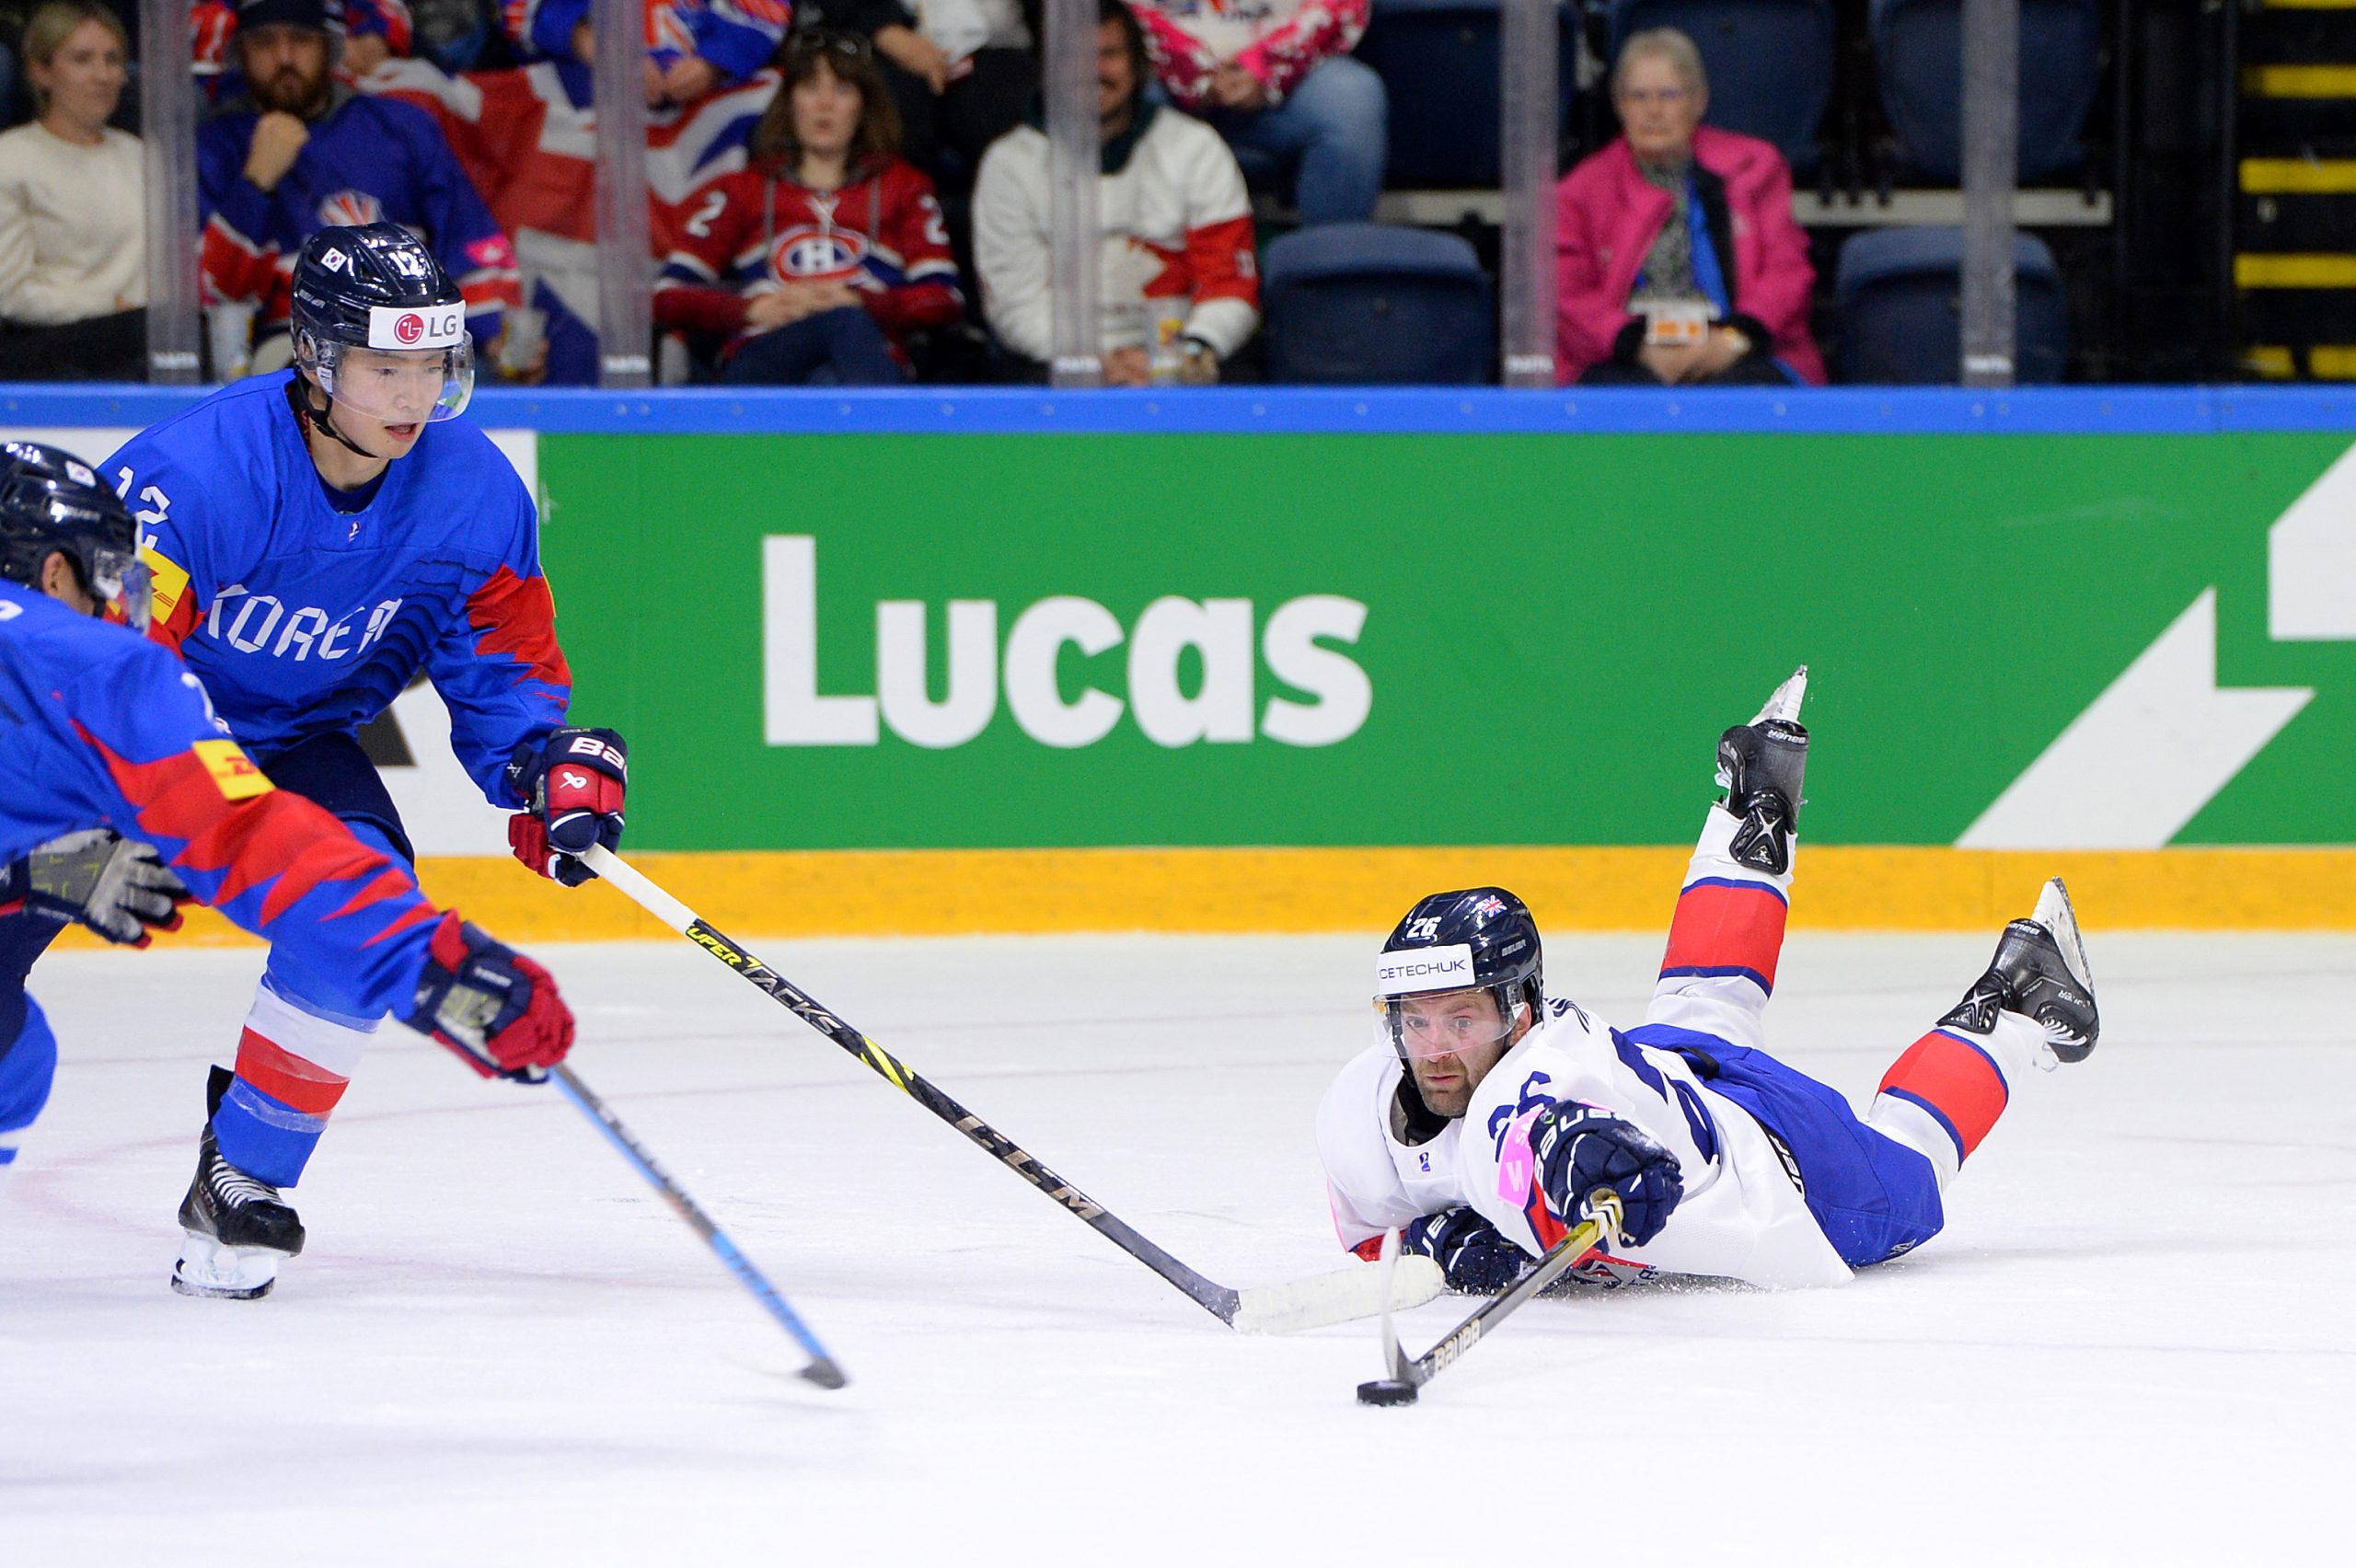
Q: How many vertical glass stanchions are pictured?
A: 5